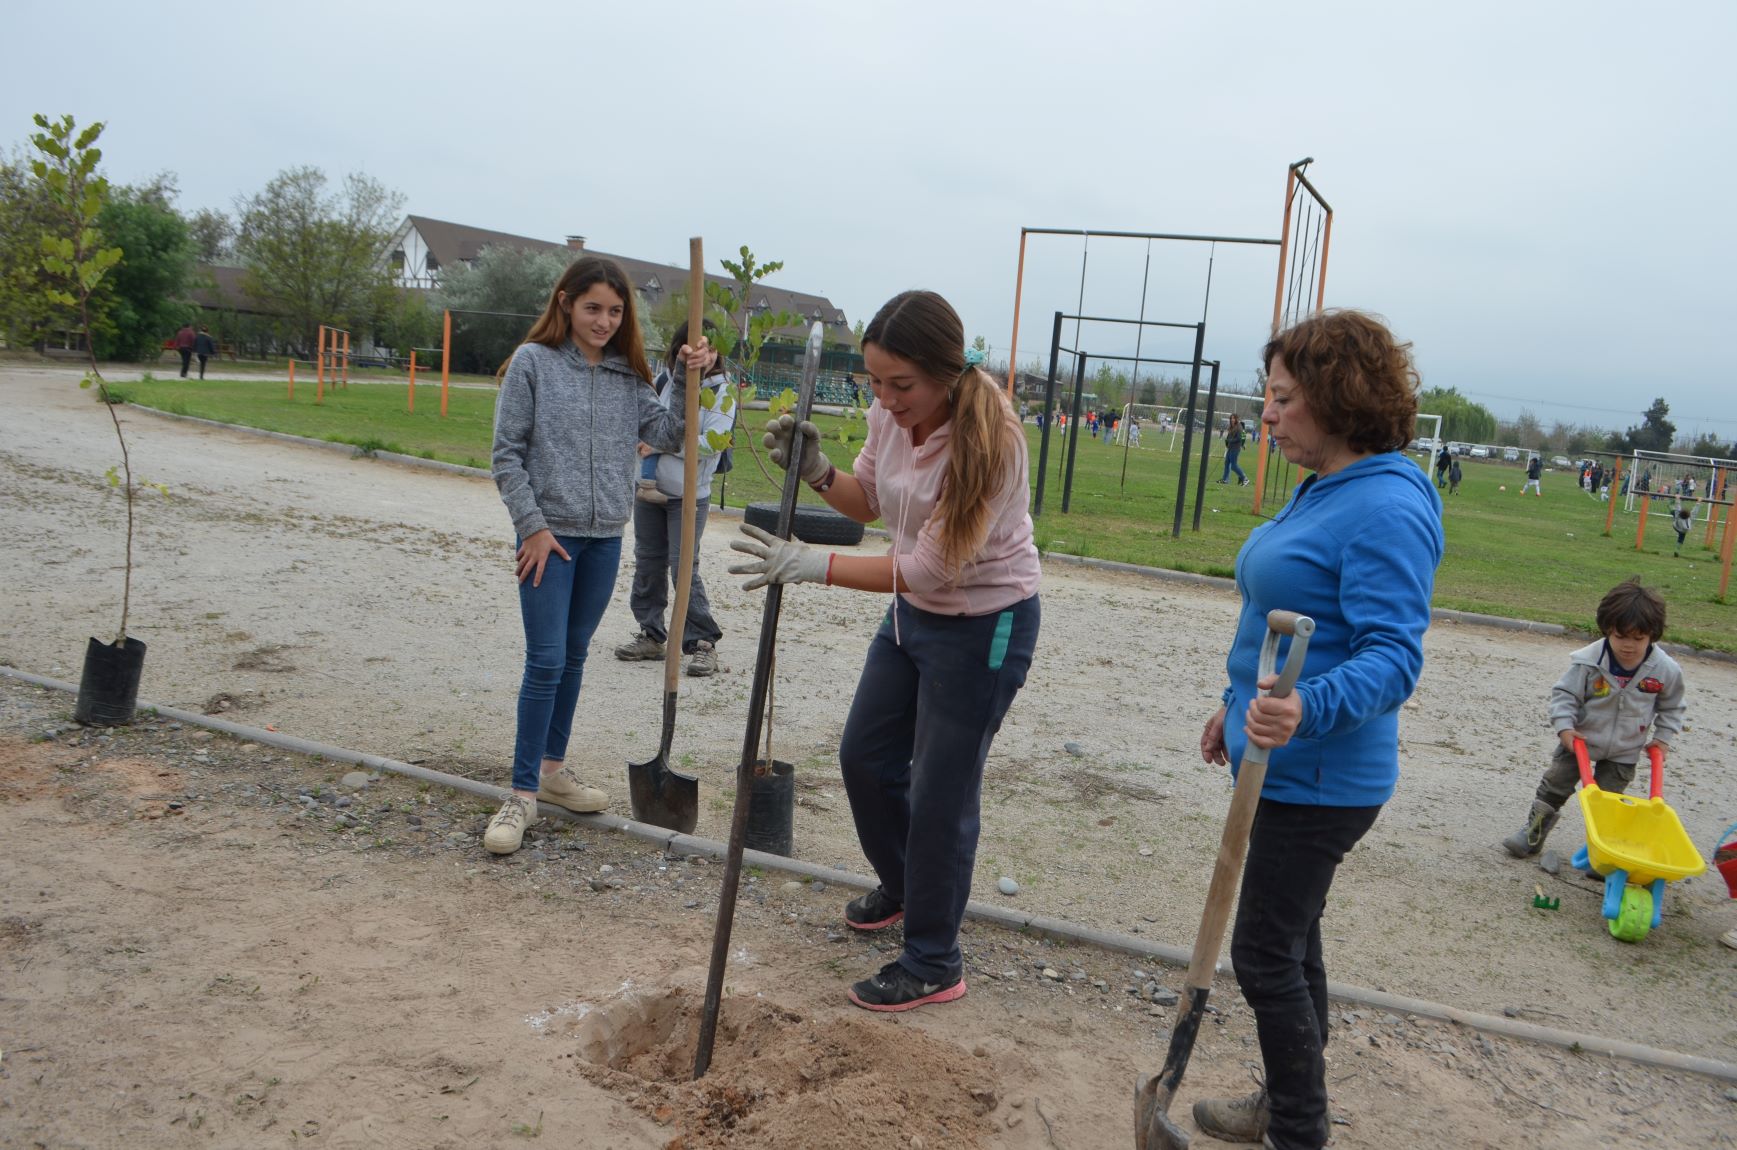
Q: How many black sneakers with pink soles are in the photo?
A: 2